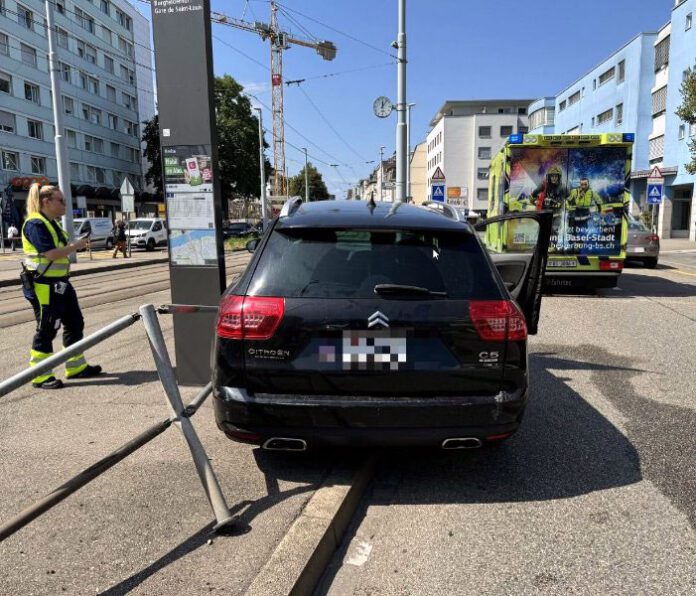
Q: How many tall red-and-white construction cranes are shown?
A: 1